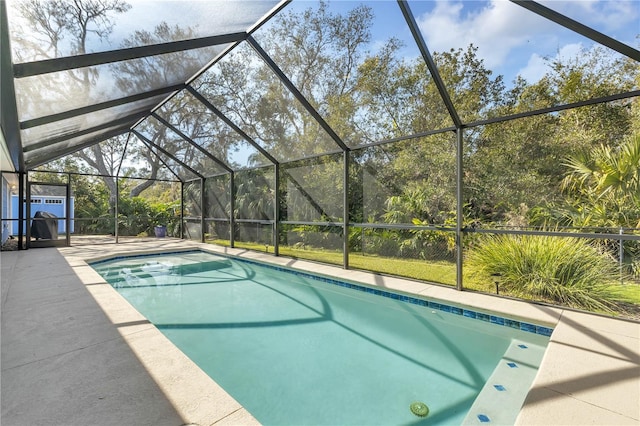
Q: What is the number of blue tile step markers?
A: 4